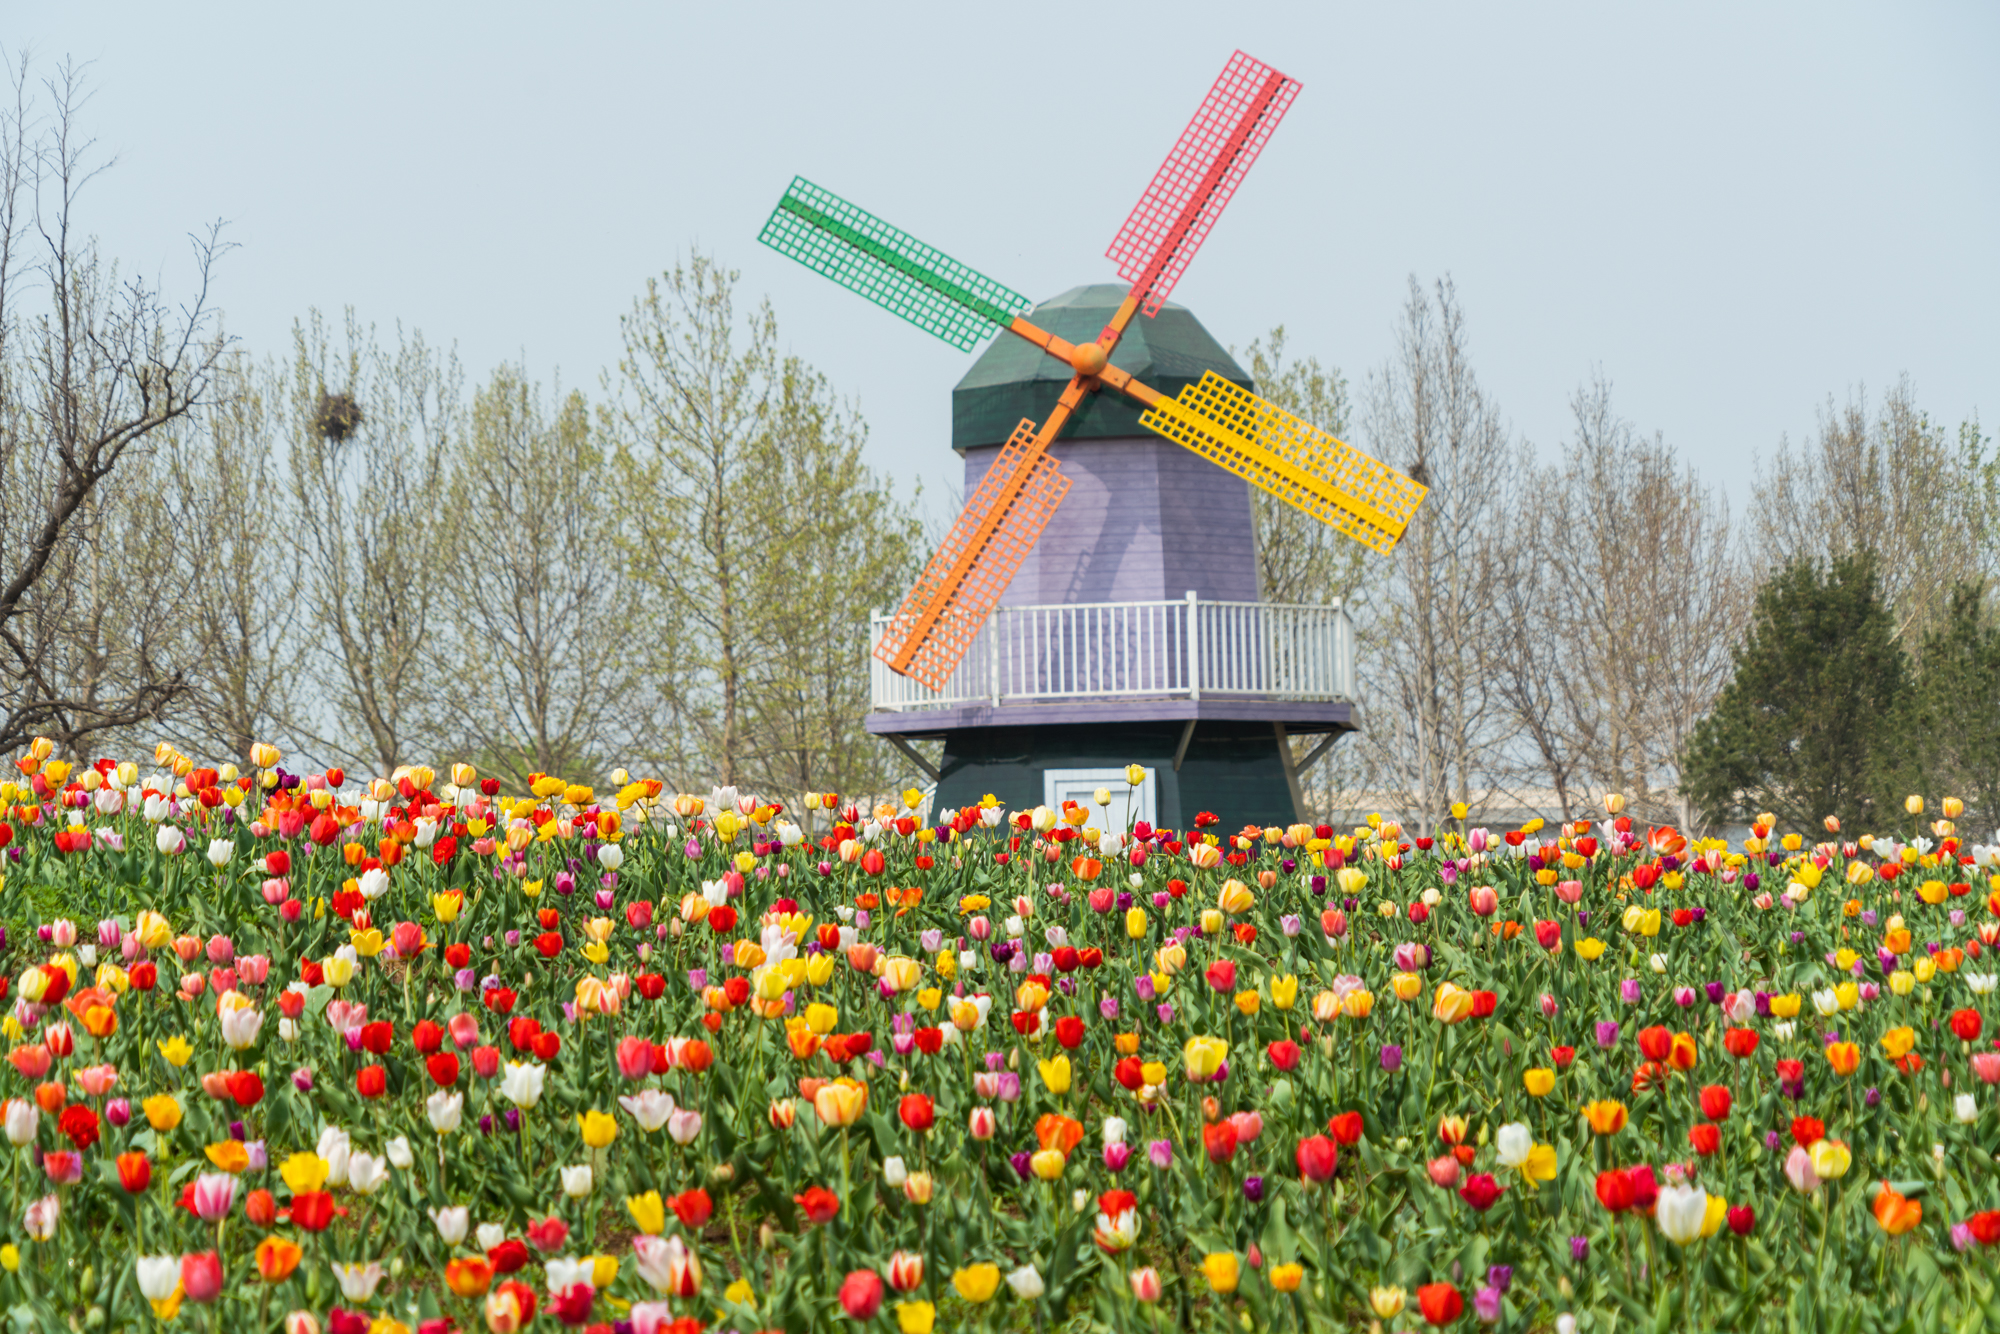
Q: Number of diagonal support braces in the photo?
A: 3